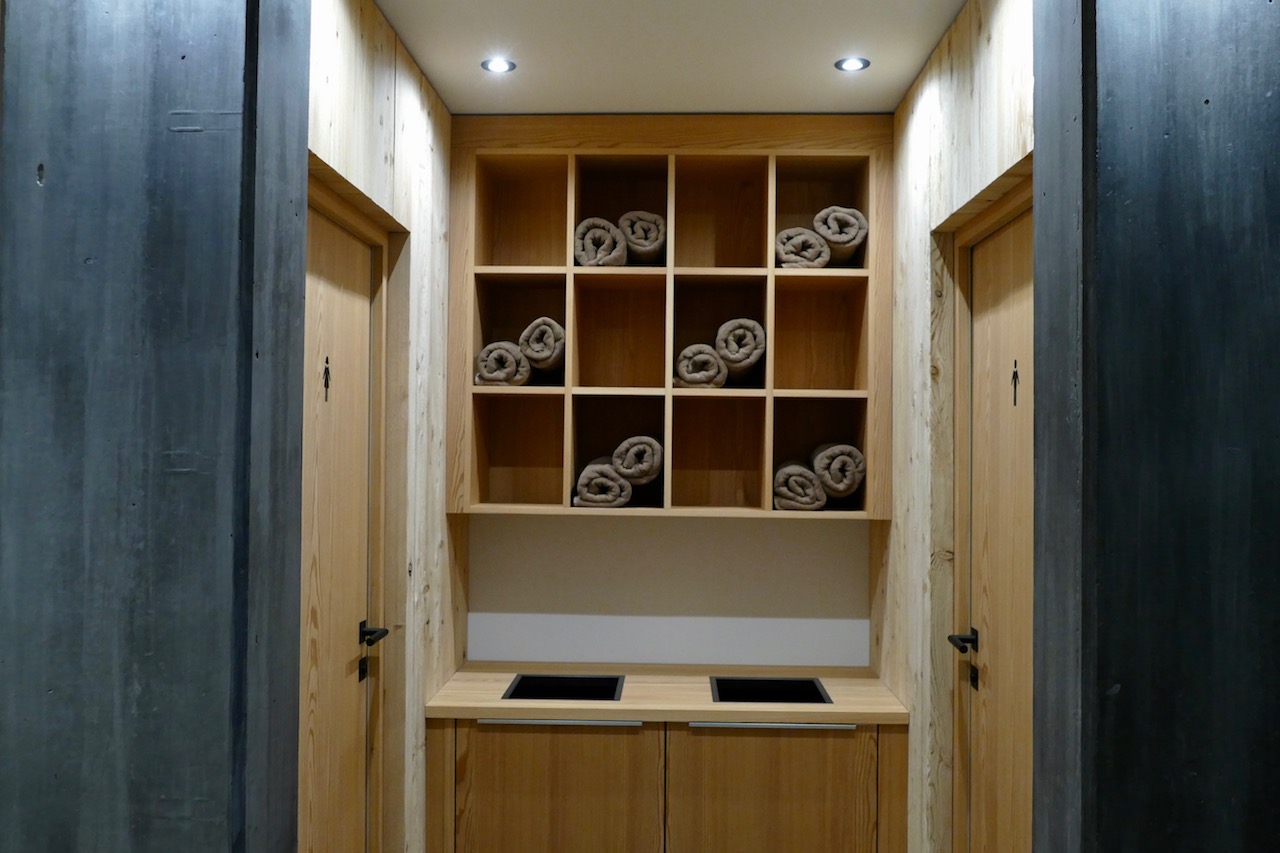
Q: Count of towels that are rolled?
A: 12